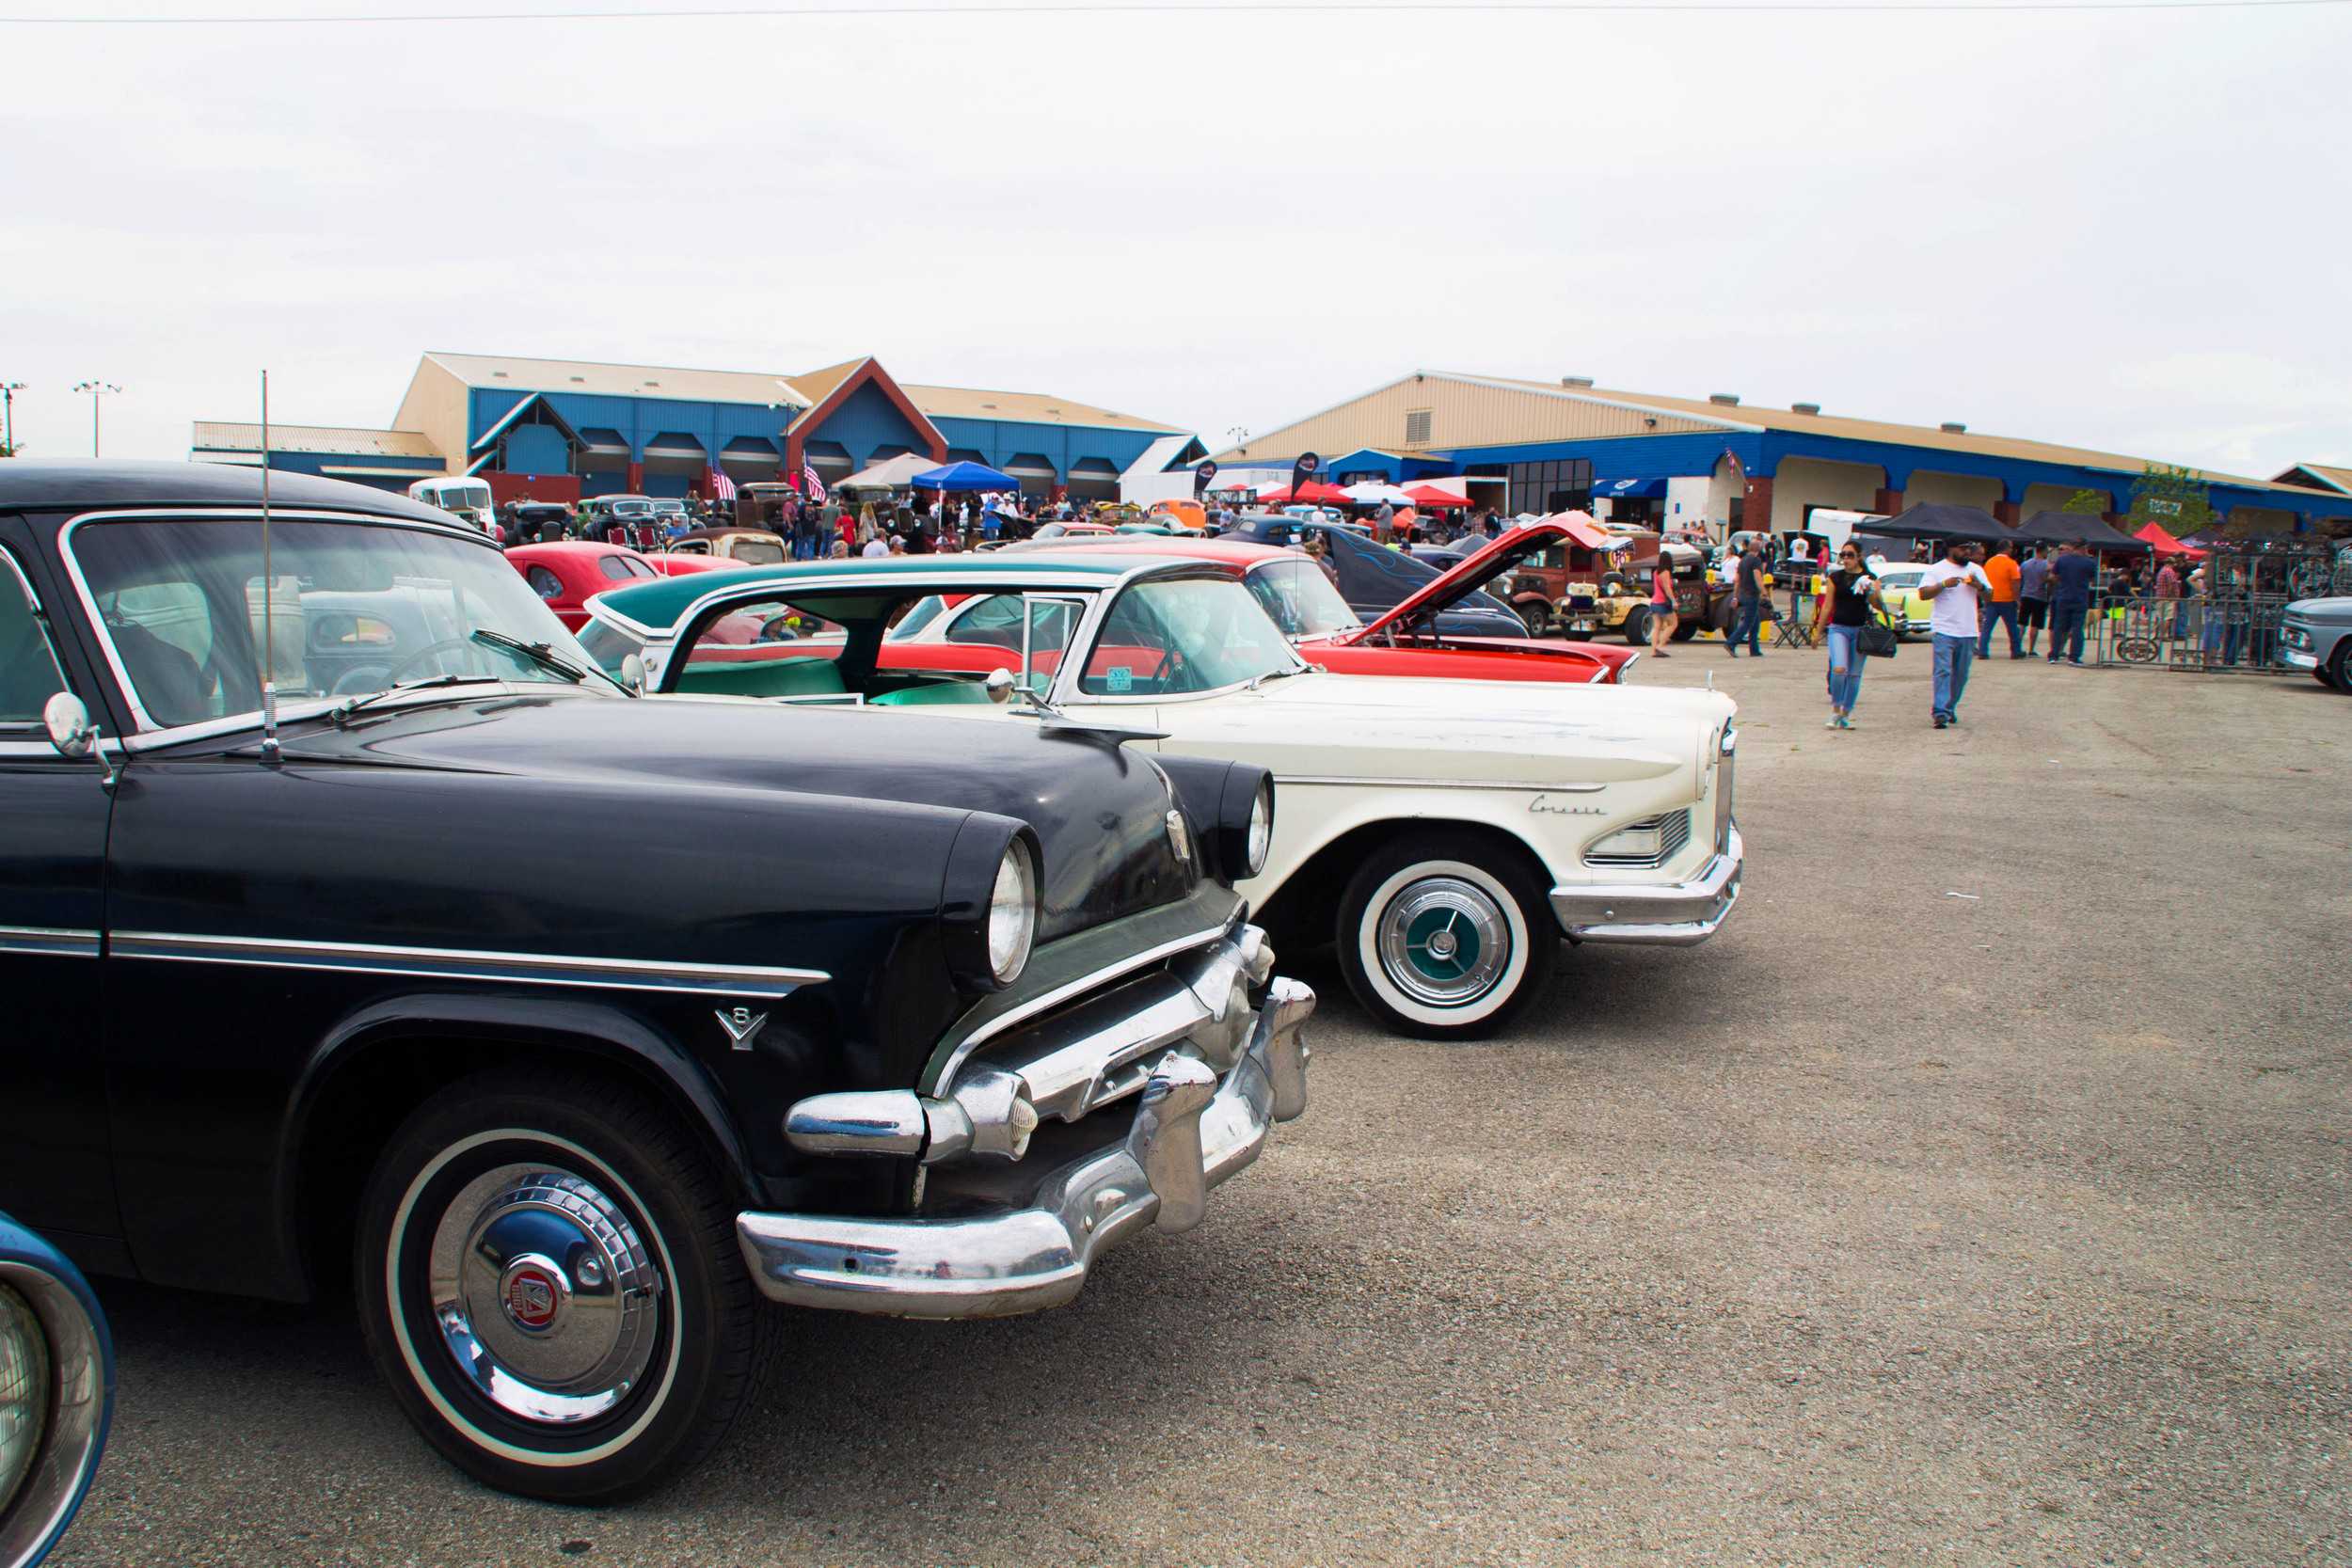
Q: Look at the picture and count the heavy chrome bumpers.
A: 2